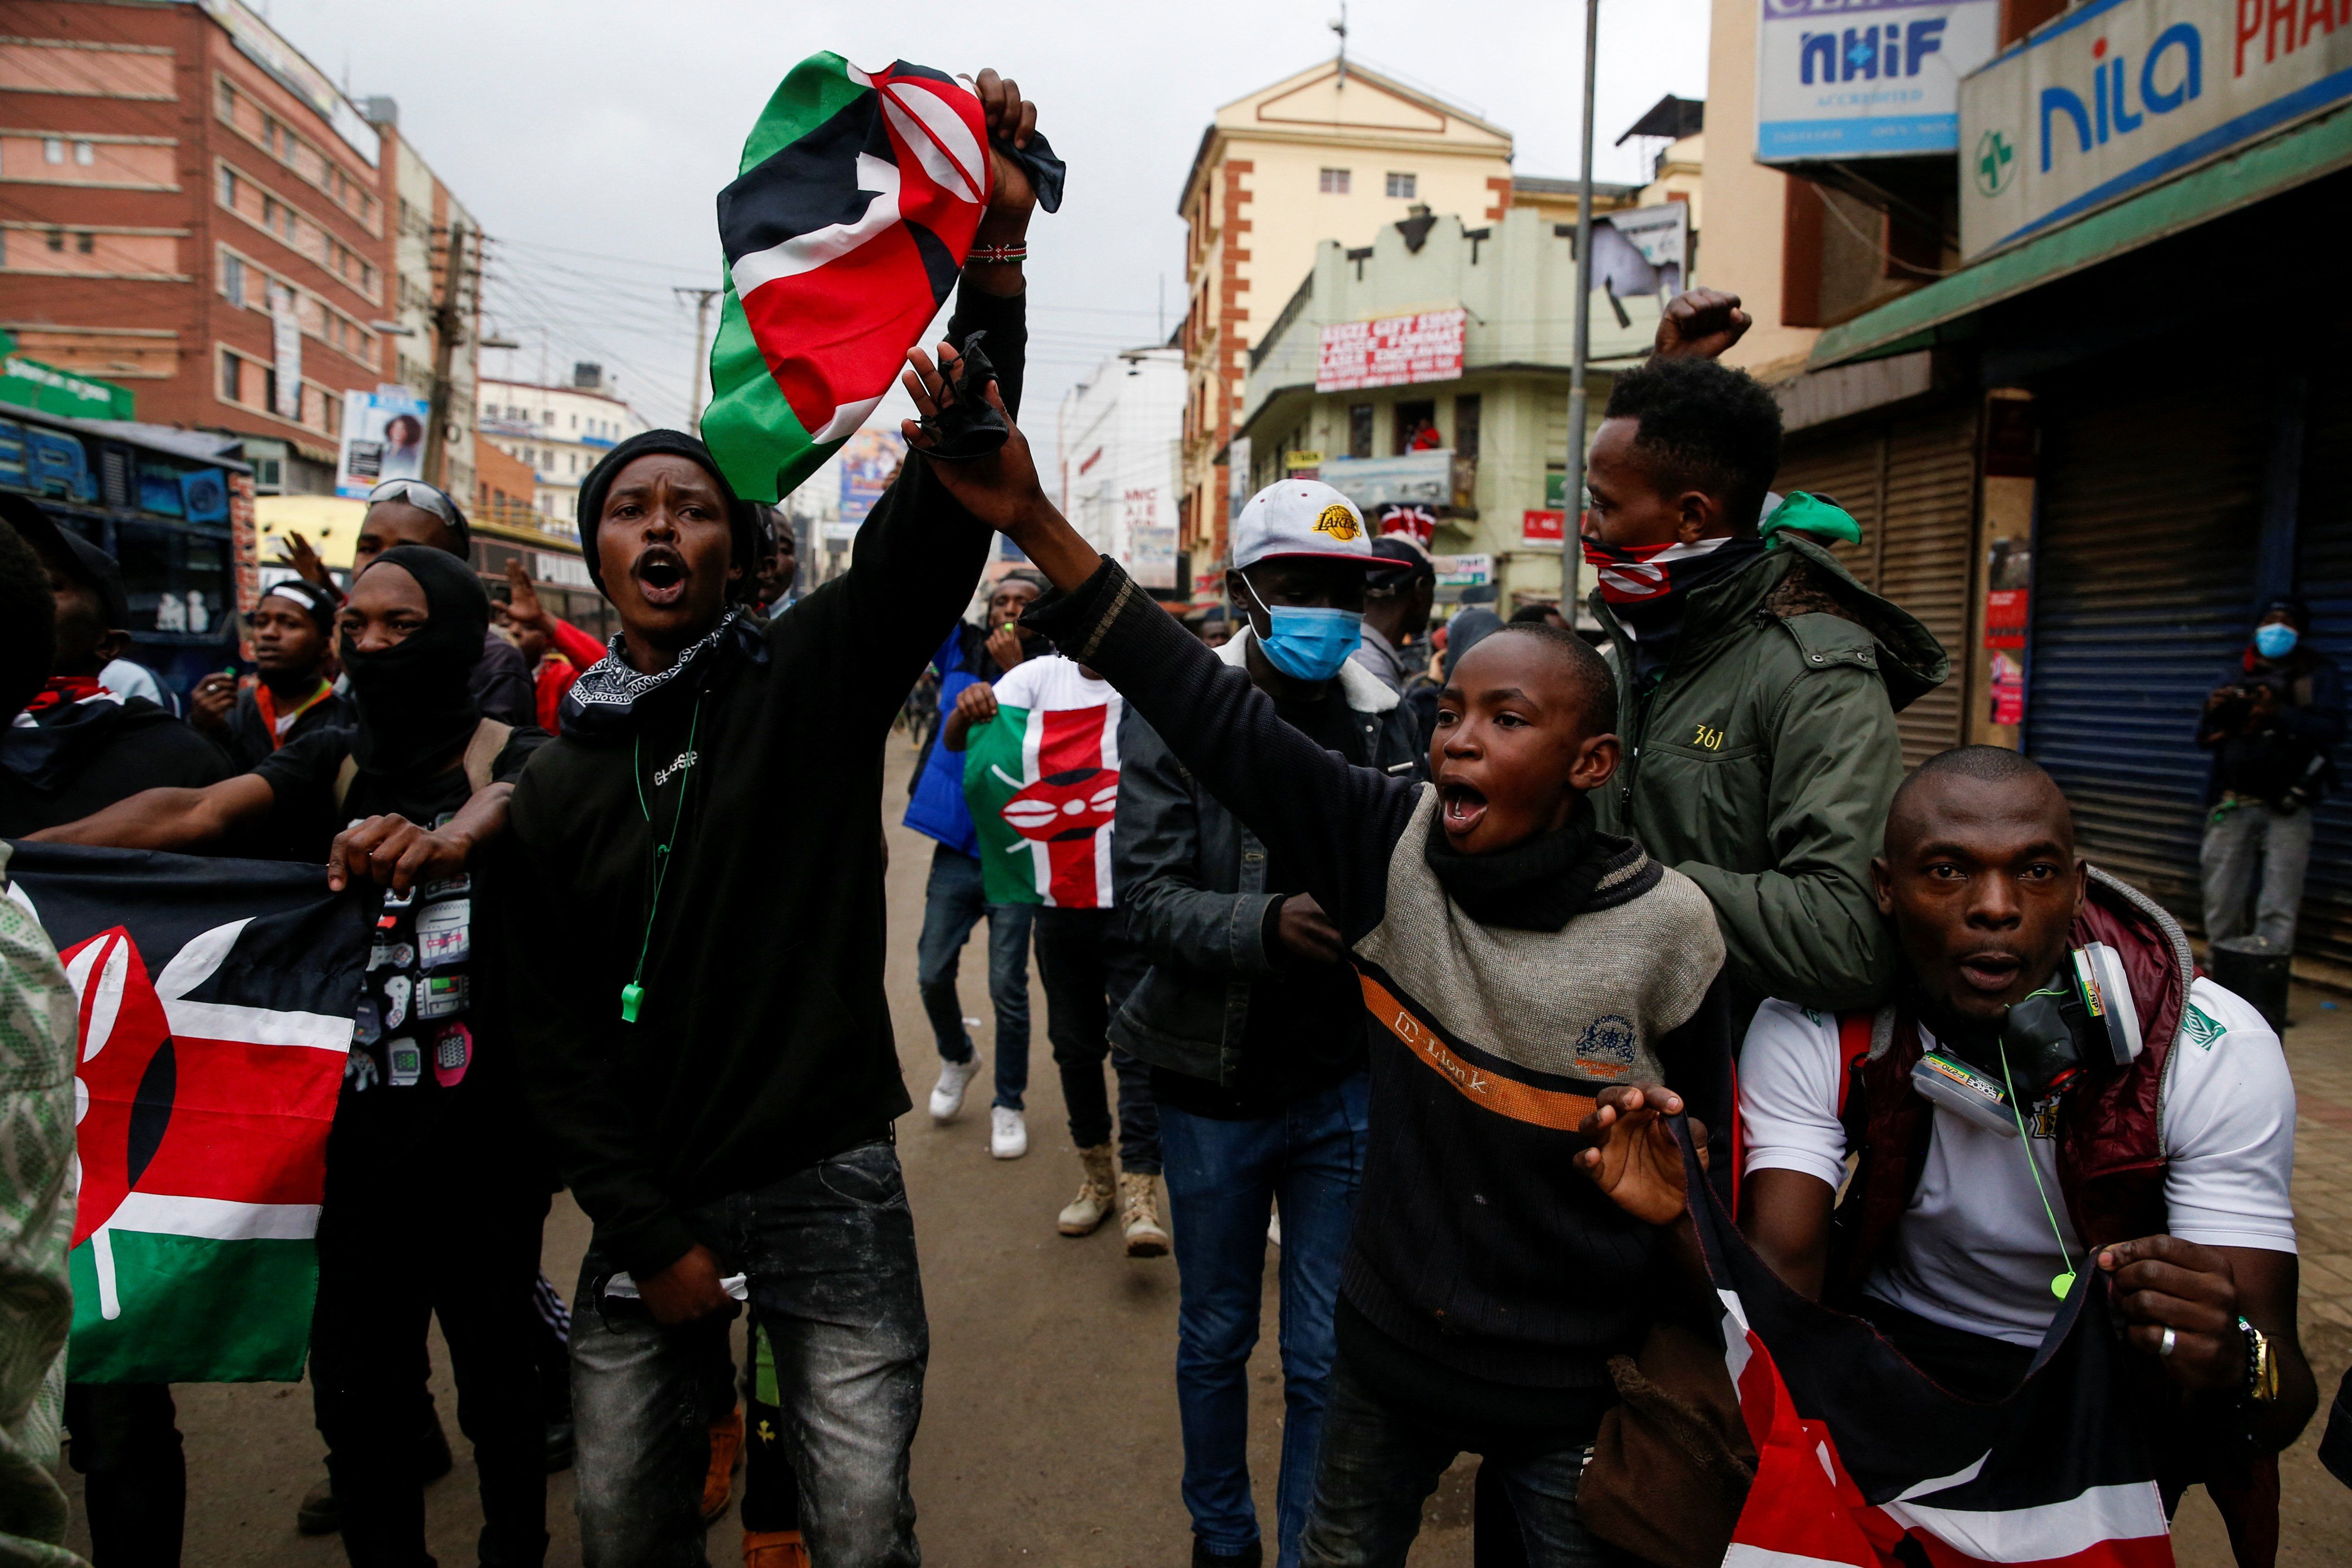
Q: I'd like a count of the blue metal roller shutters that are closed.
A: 2